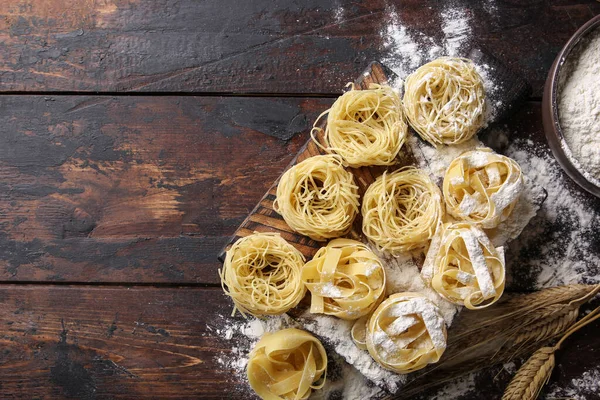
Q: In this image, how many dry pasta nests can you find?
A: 10